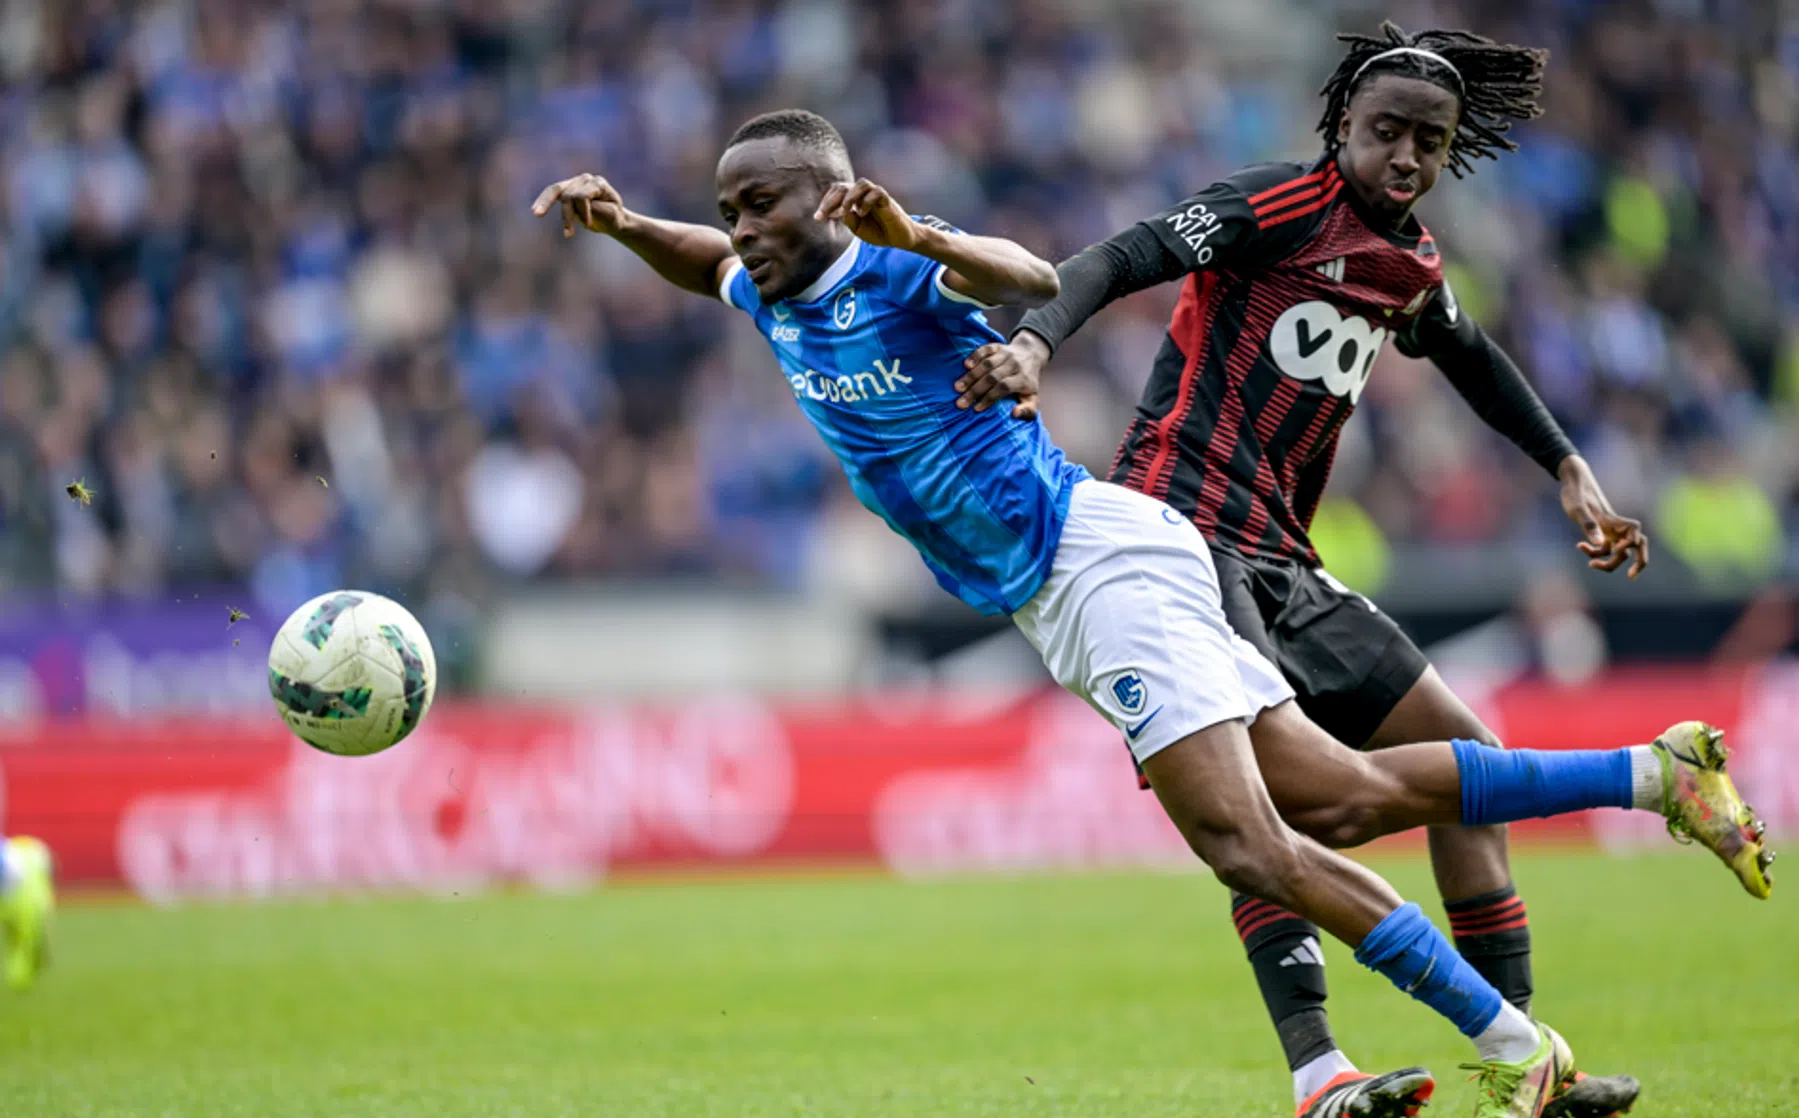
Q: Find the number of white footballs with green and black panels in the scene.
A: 1